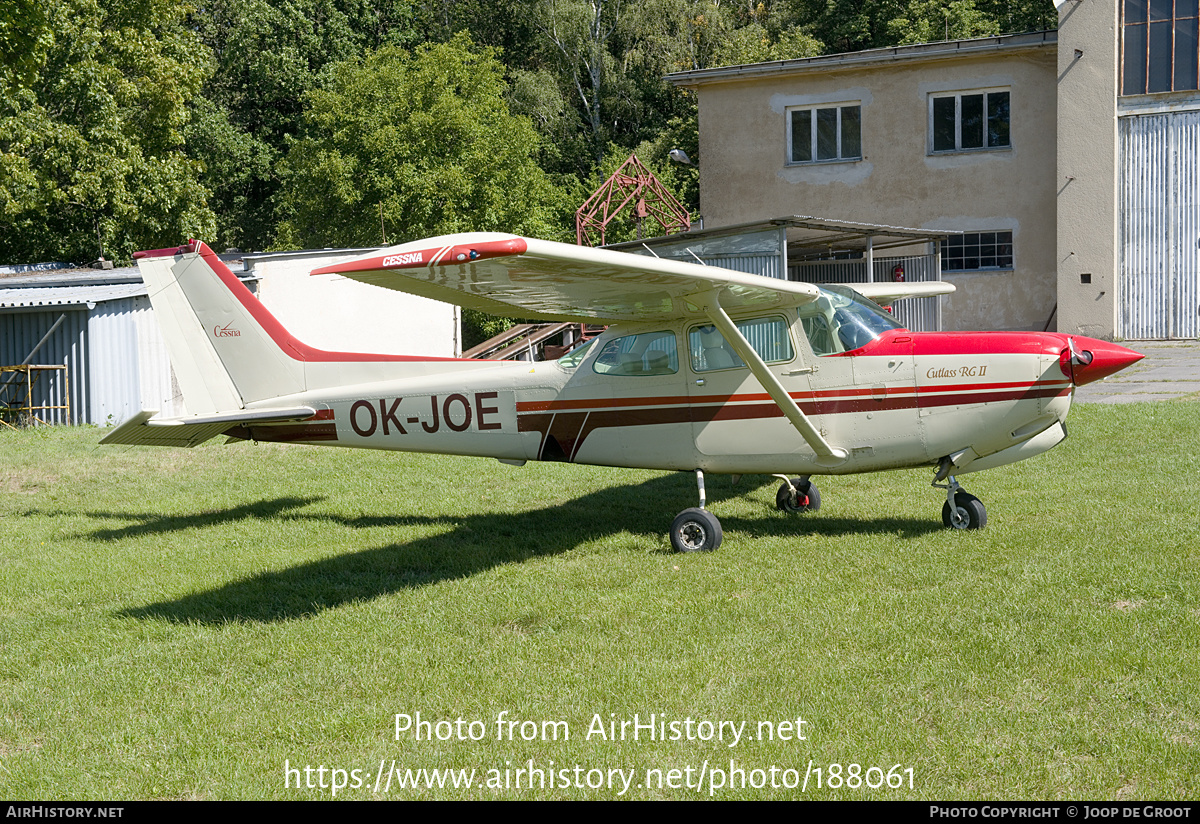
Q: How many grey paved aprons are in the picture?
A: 1